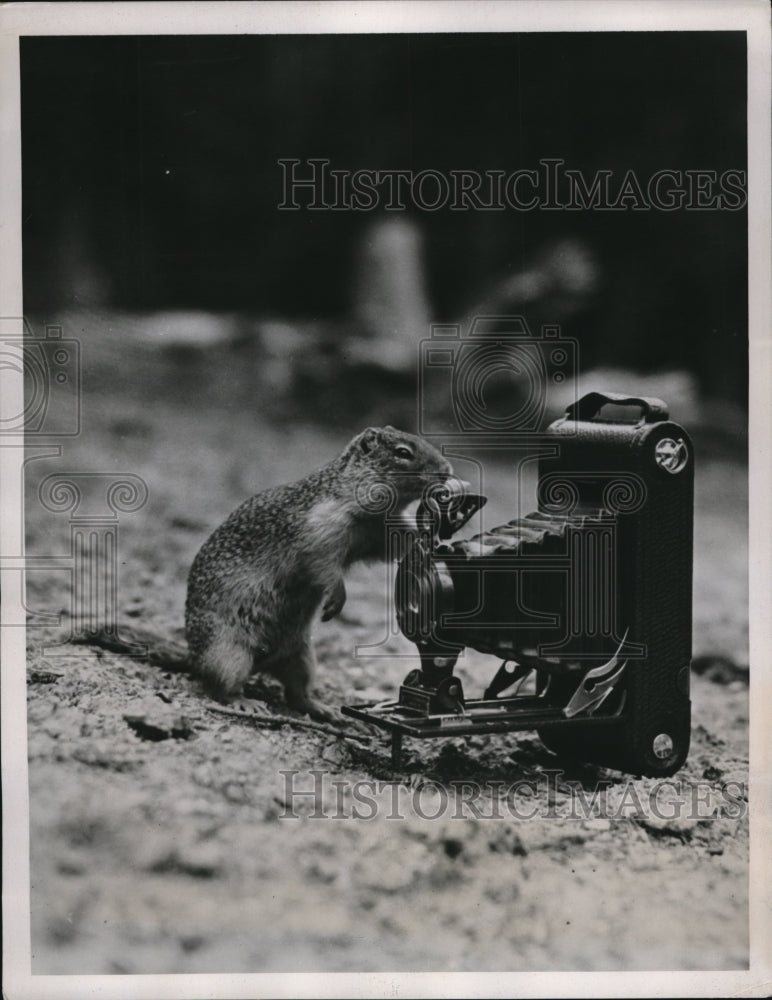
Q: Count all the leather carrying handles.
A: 1